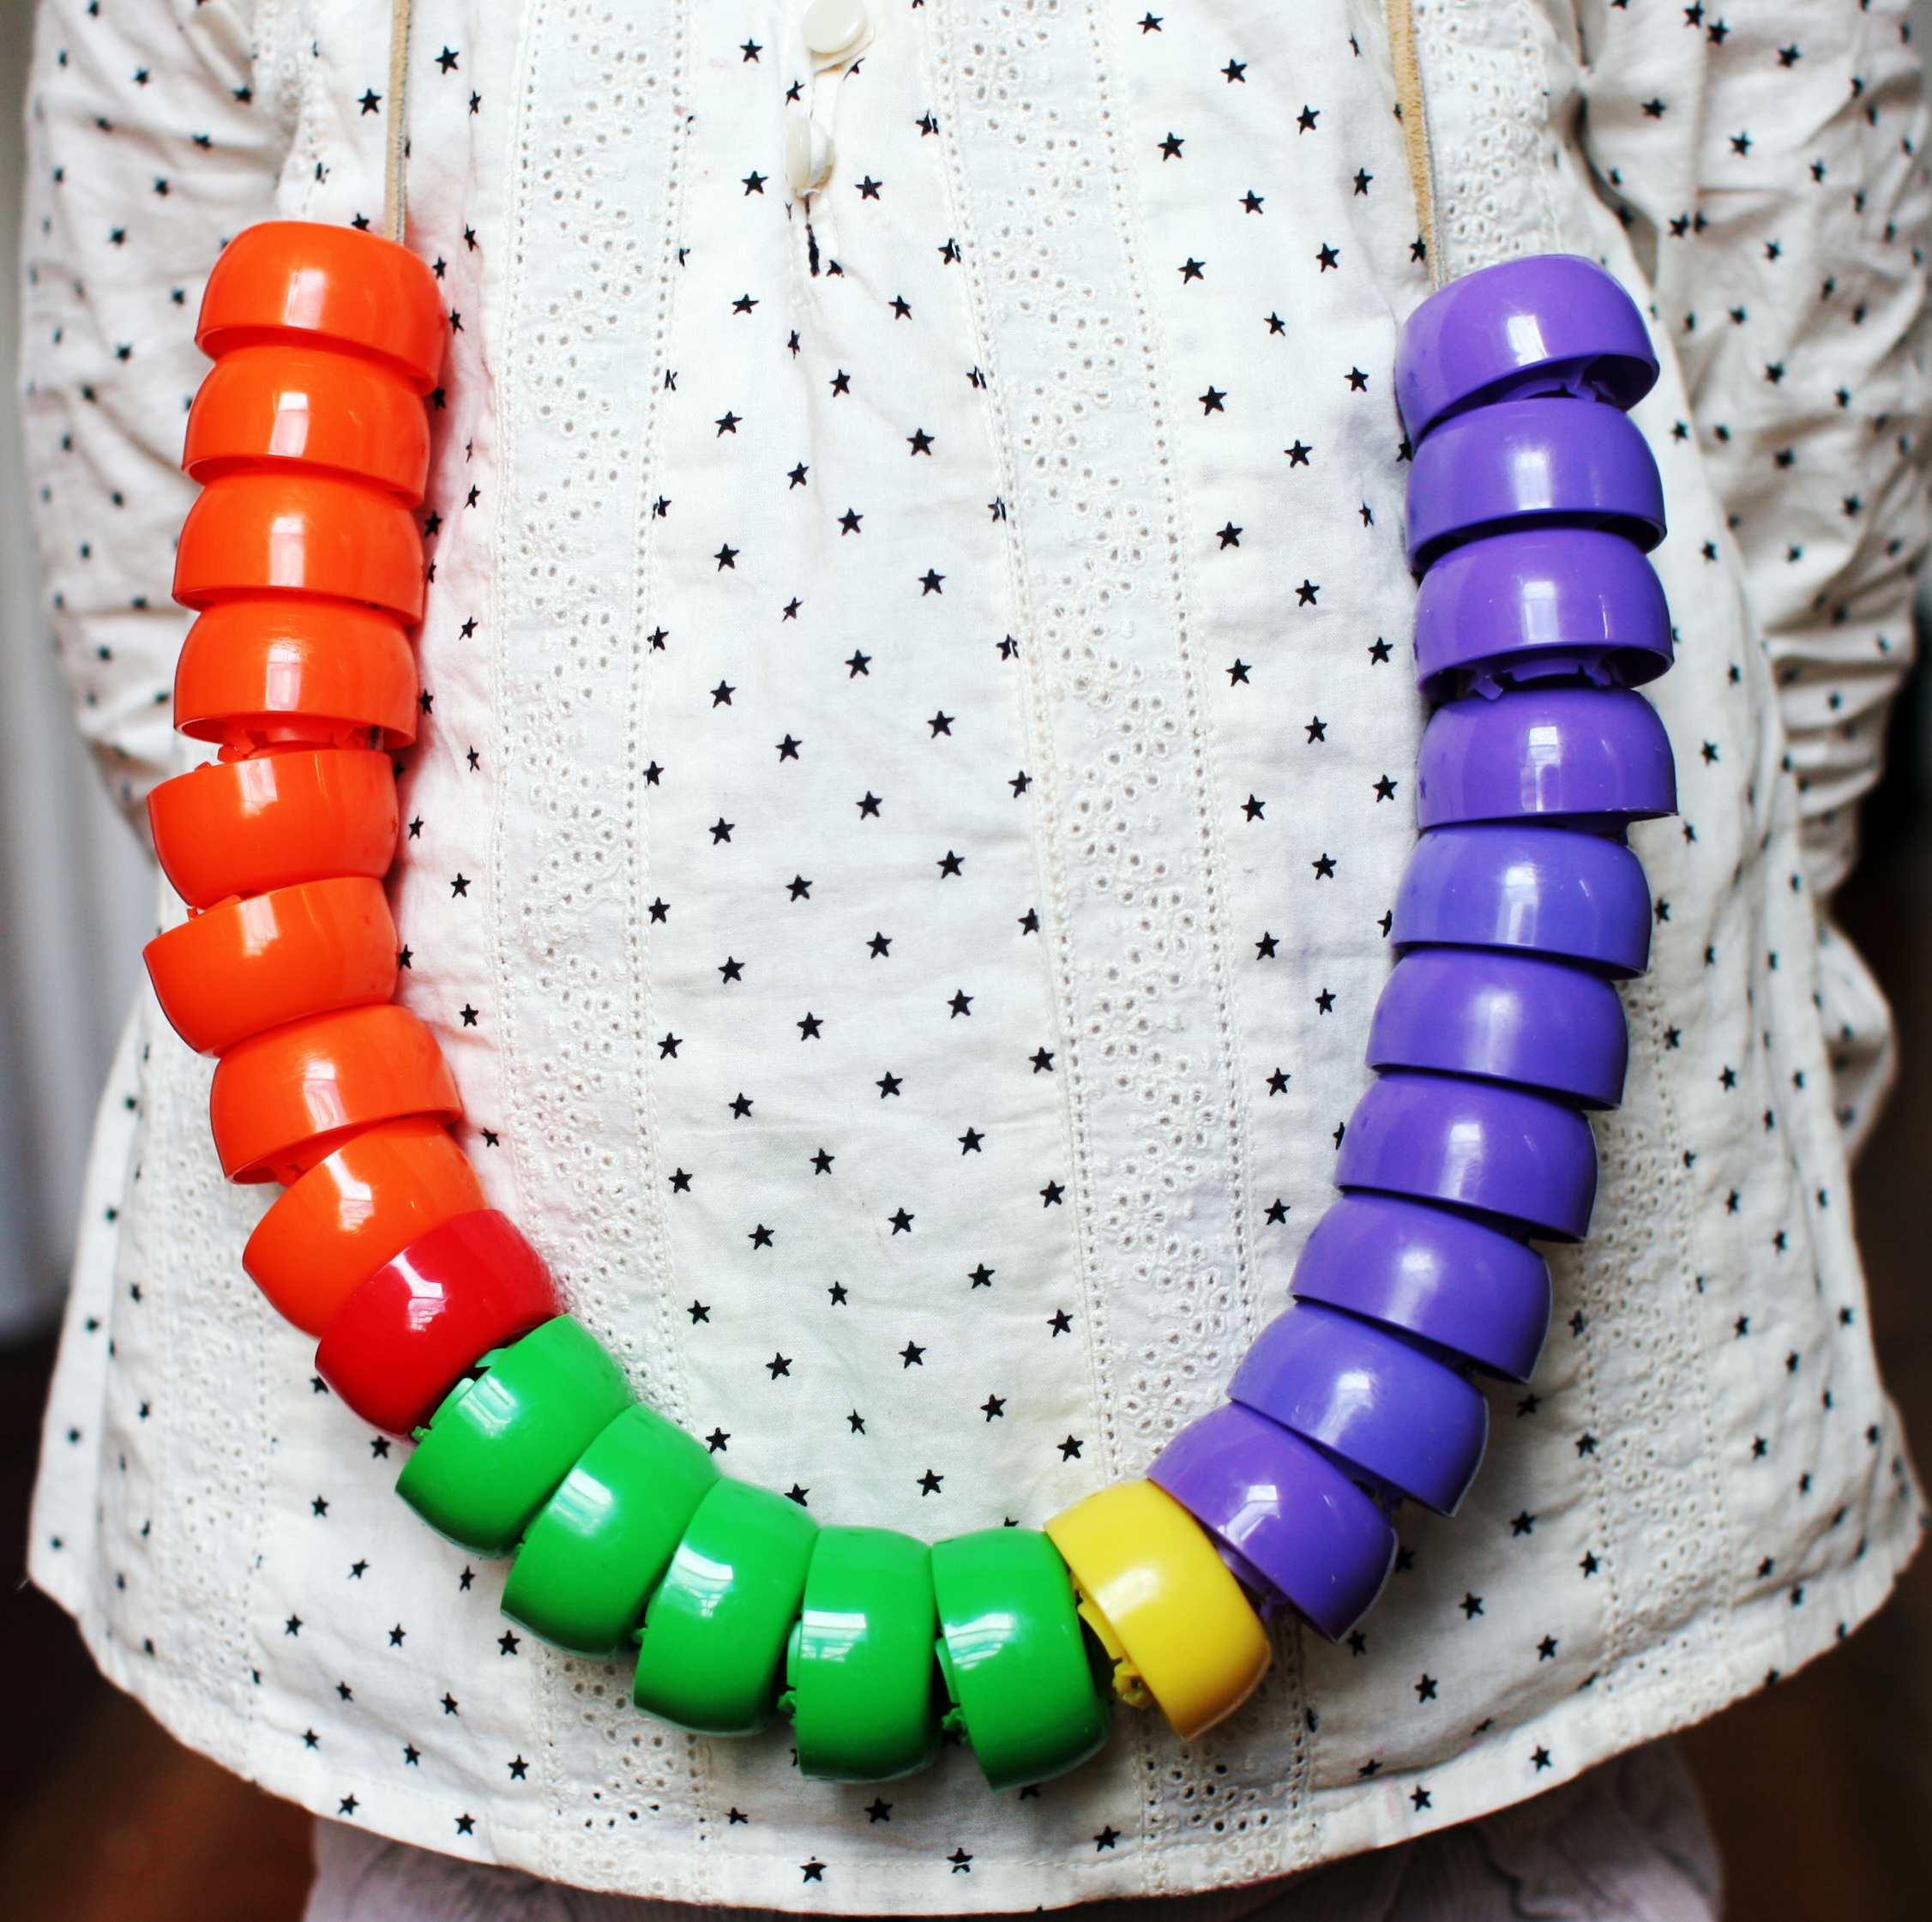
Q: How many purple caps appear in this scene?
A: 10